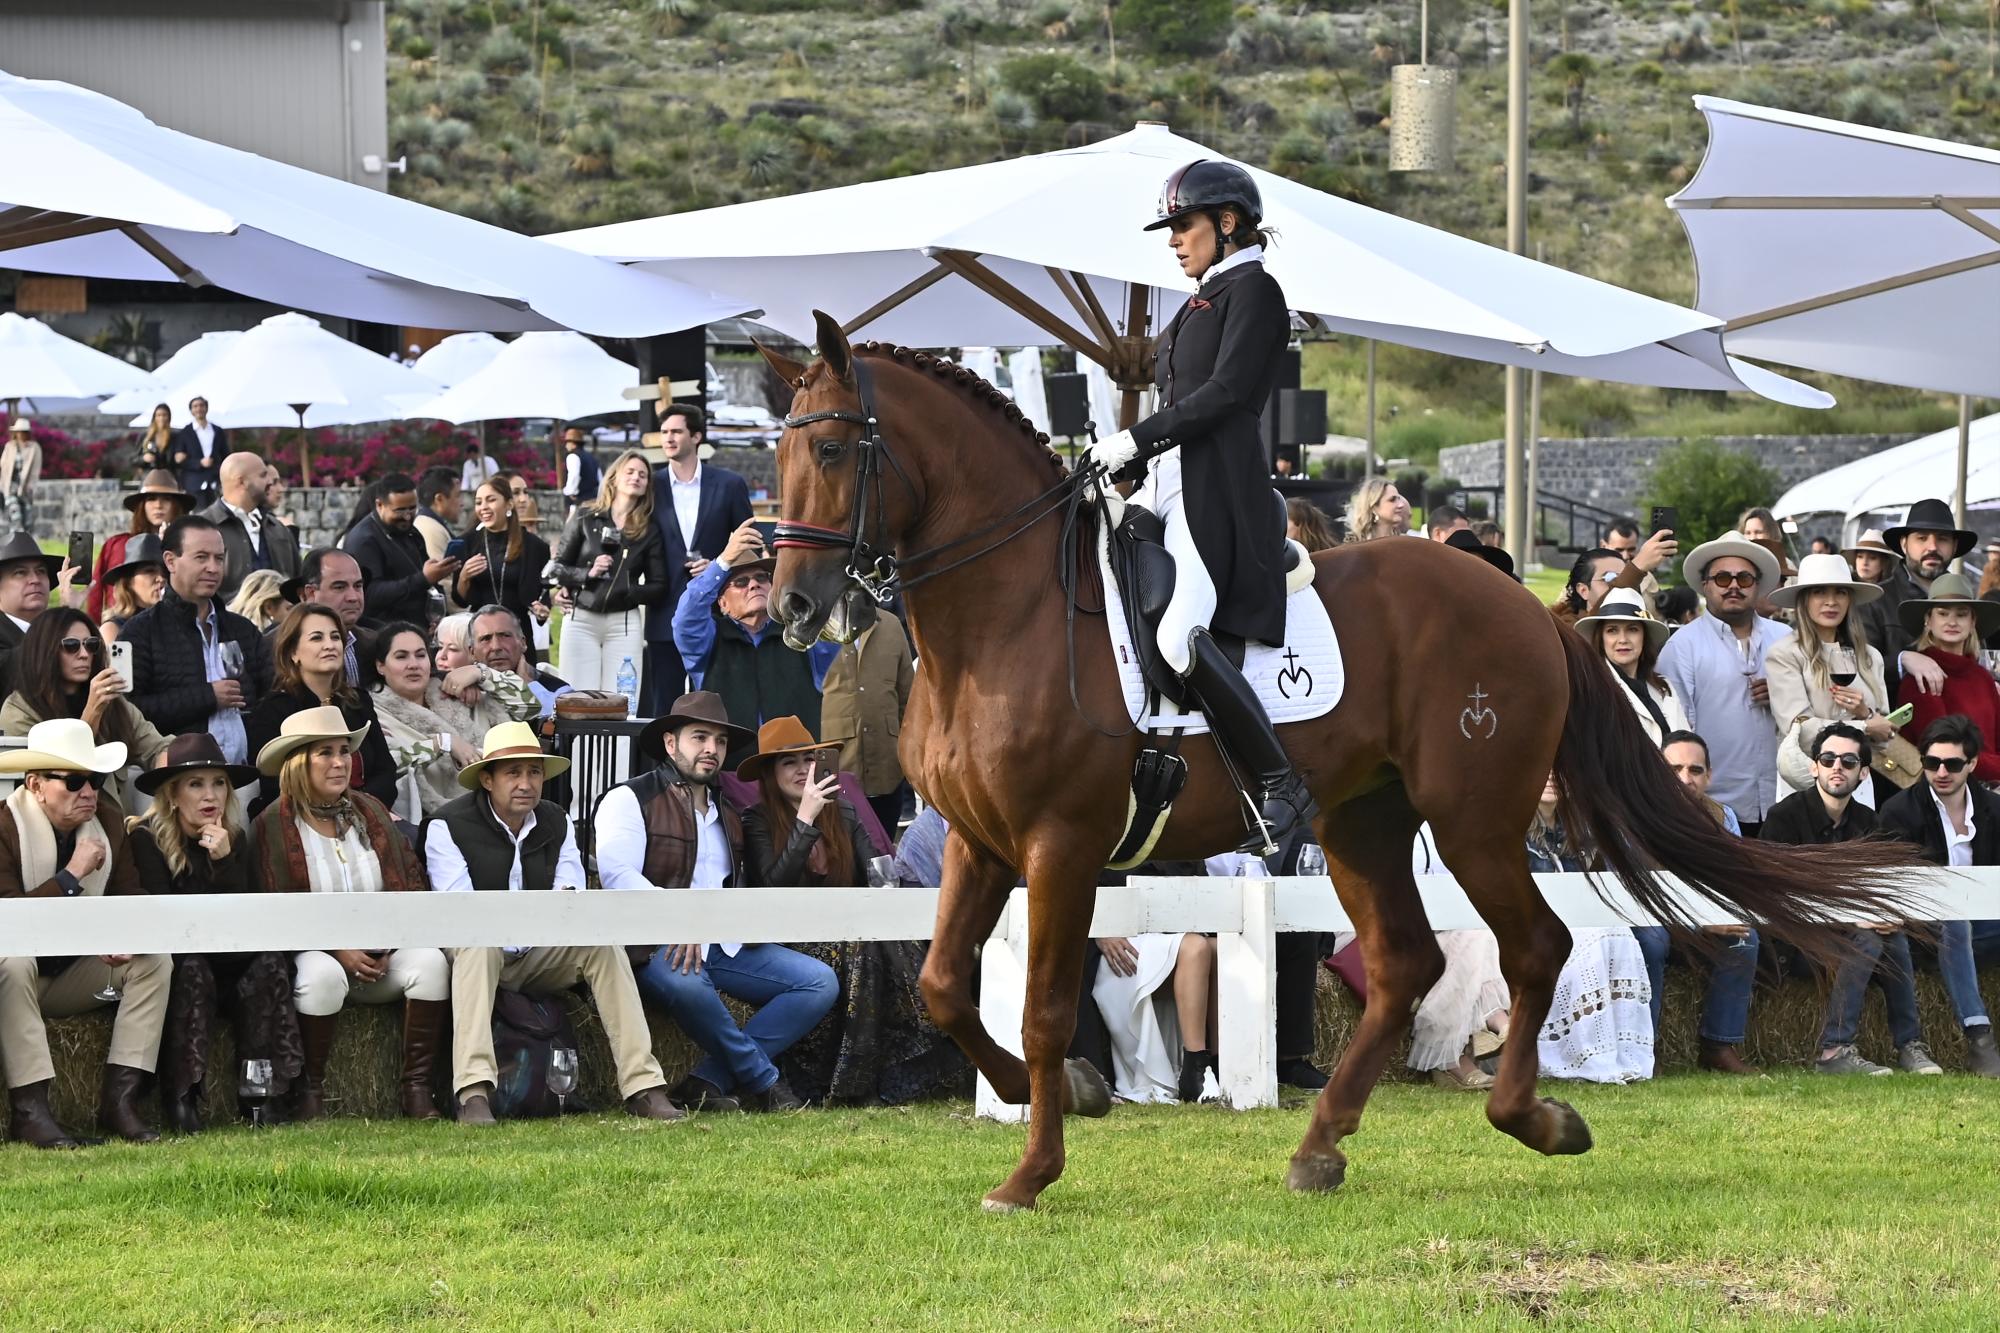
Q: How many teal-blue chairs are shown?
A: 0